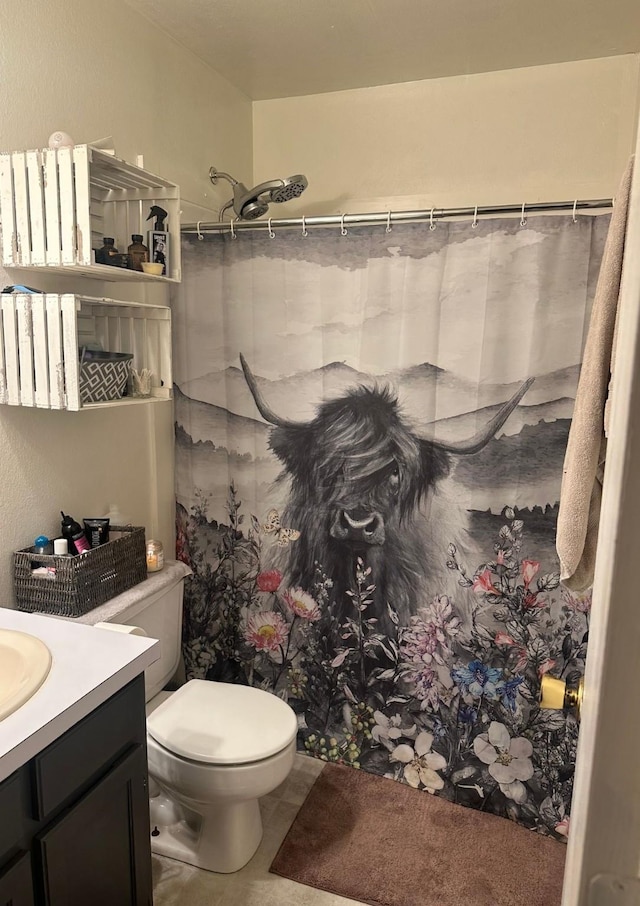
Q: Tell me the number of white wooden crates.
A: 2